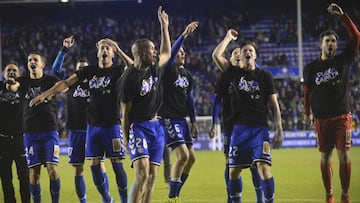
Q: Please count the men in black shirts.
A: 9